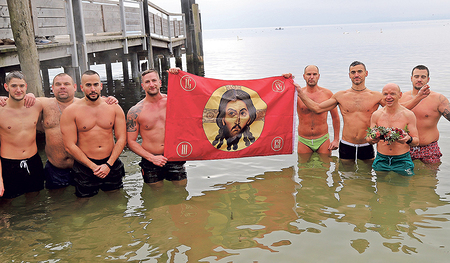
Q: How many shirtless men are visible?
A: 8